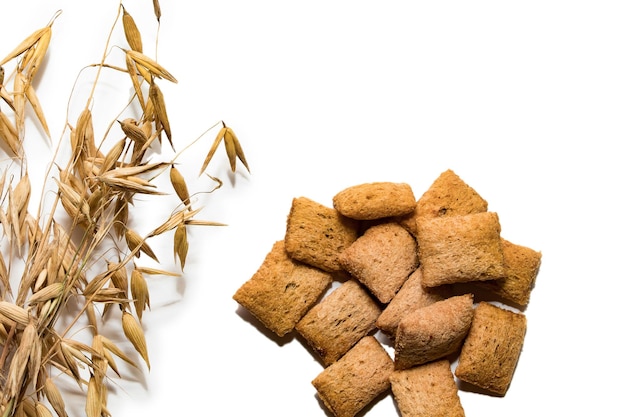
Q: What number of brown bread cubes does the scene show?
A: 13